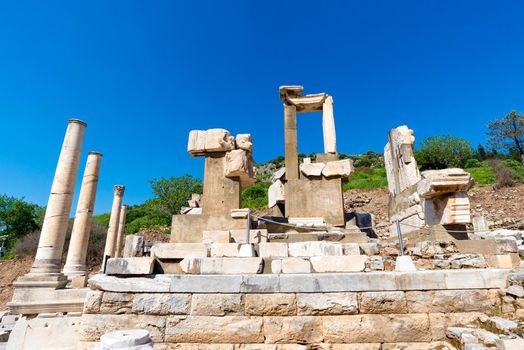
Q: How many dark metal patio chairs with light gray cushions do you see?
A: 0